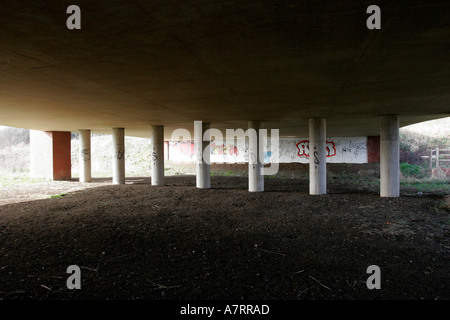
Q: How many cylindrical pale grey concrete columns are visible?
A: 7